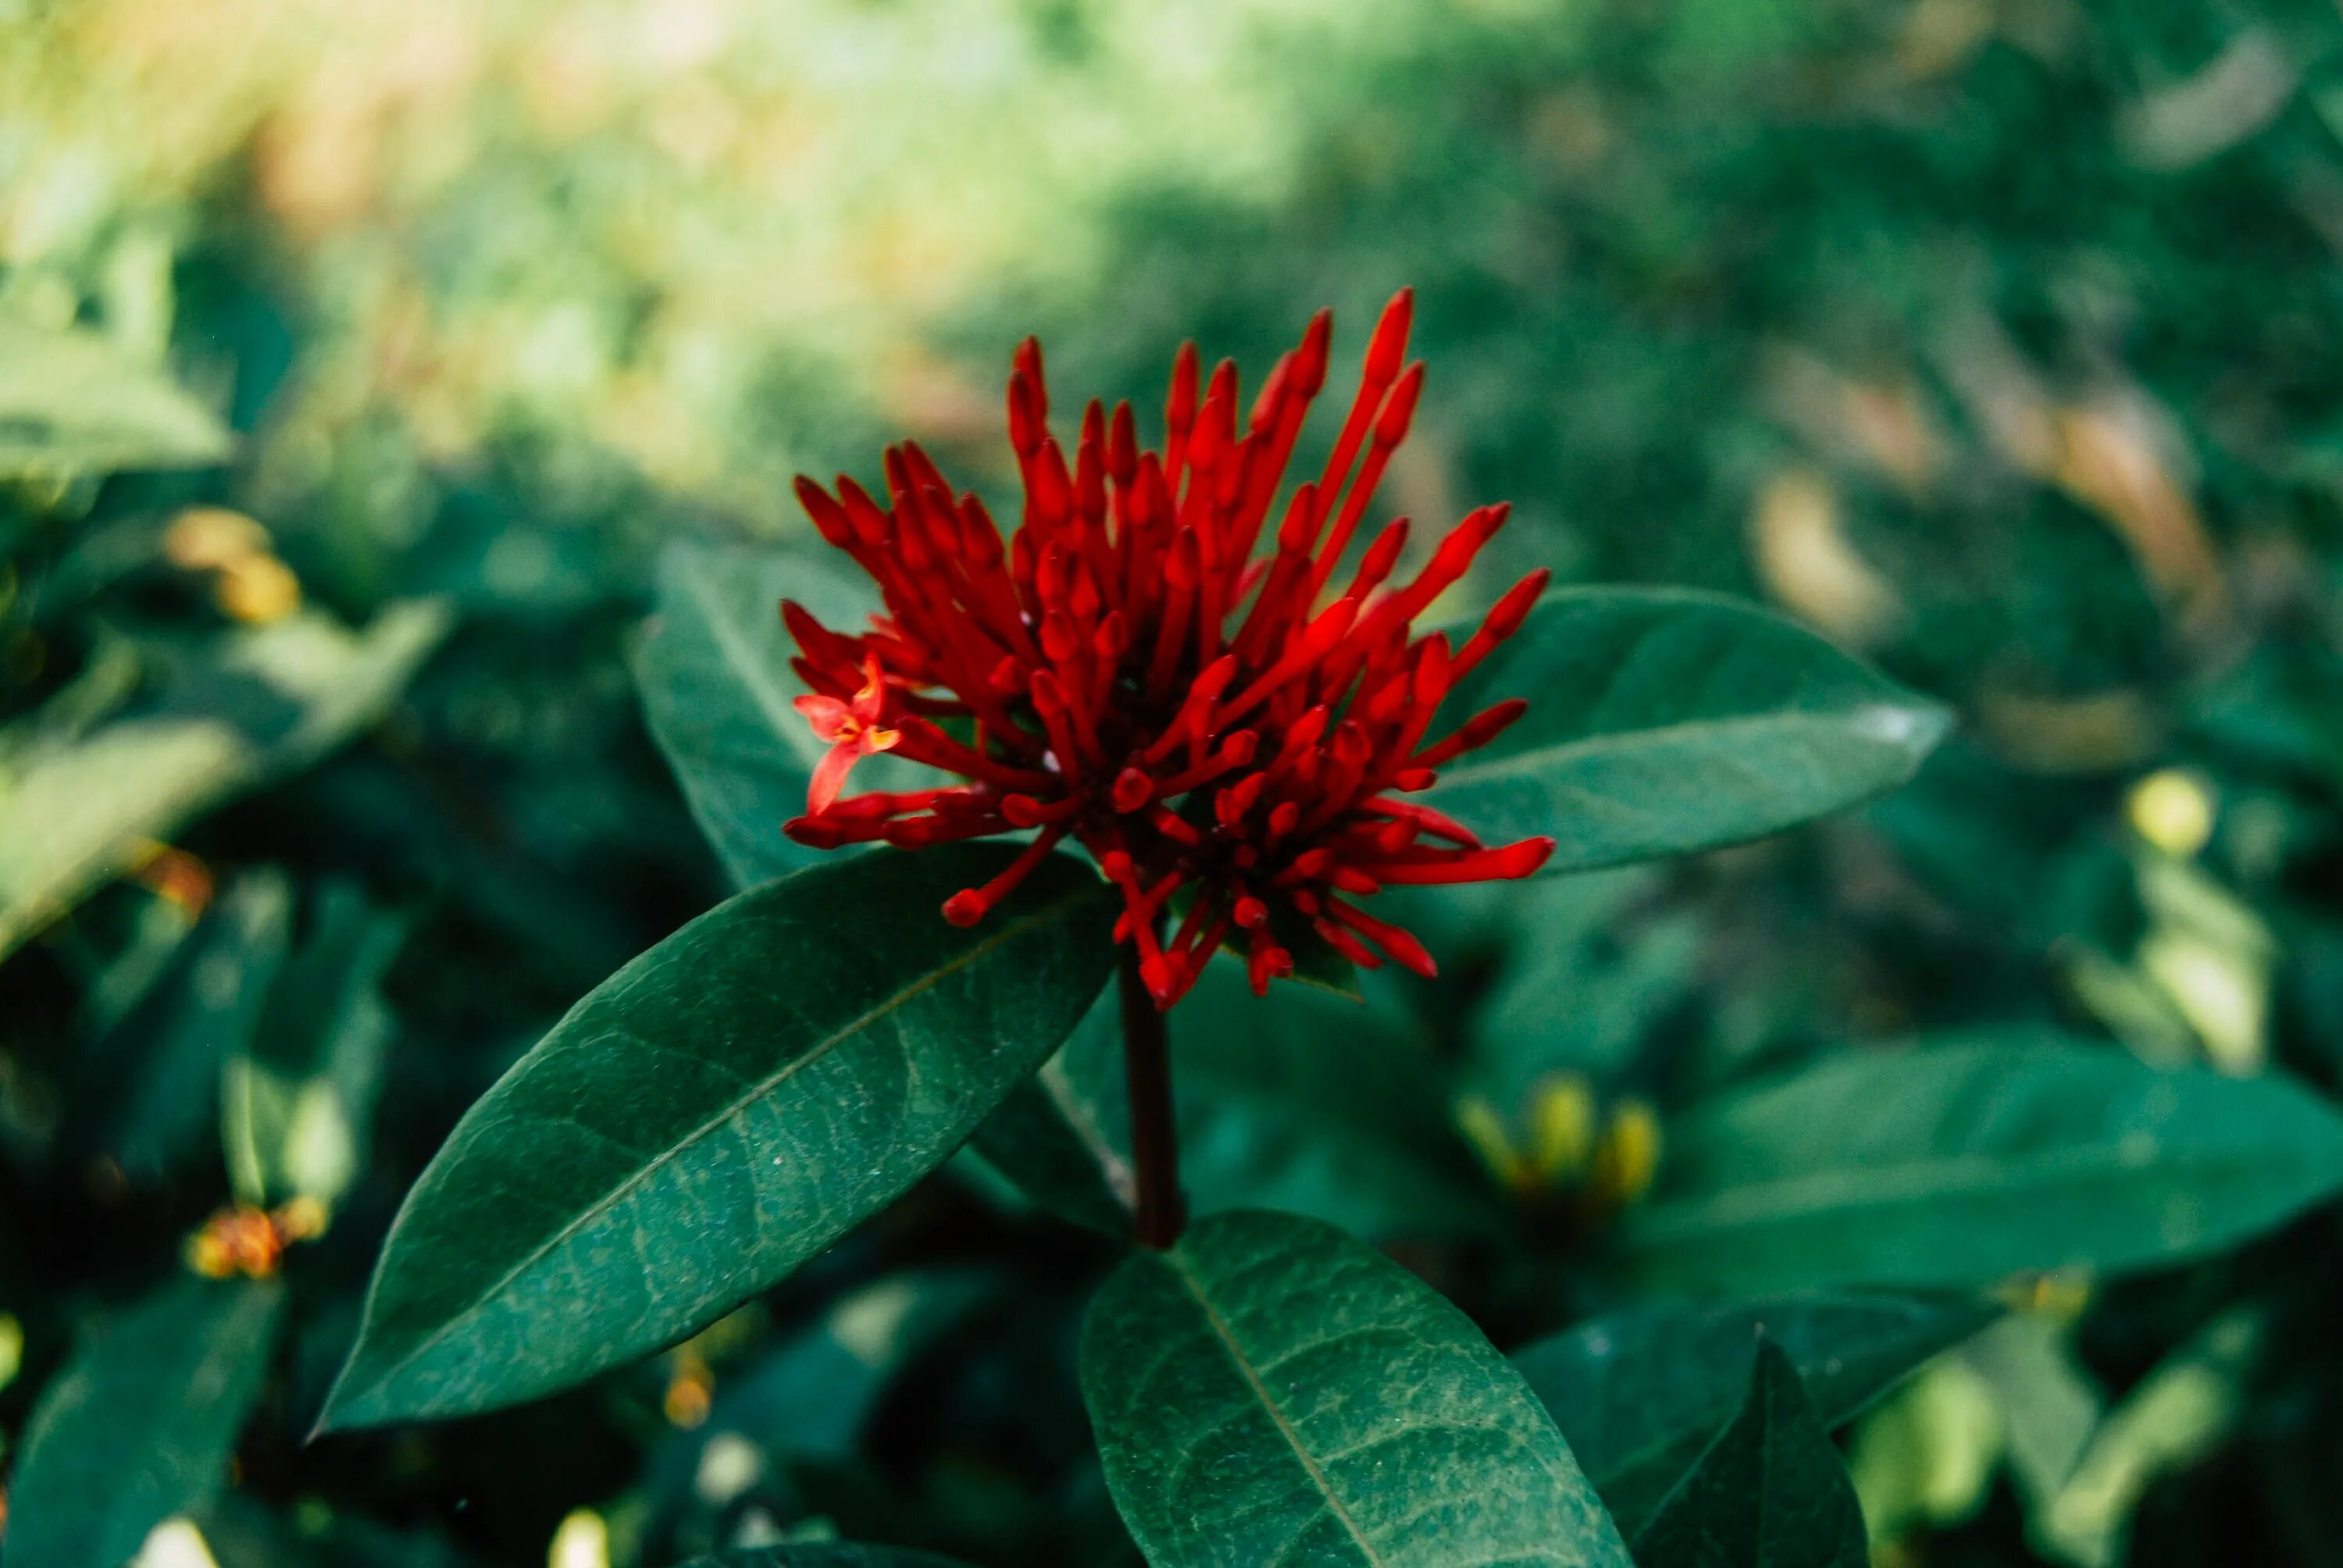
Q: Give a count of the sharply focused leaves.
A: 2